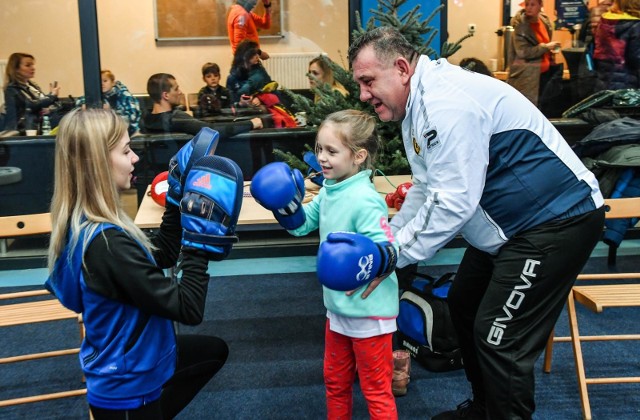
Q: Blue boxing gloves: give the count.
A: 2